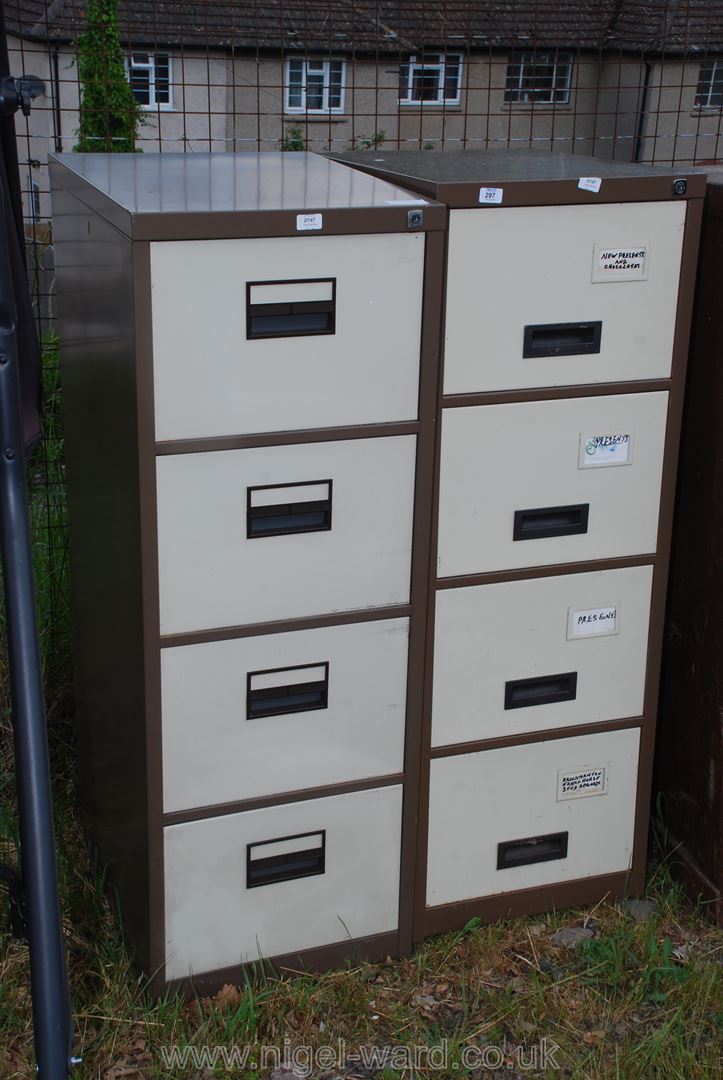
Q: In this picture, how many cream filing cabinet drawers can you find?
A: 8